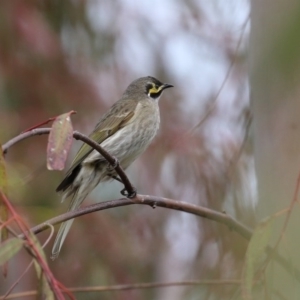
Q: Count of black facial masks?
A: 1